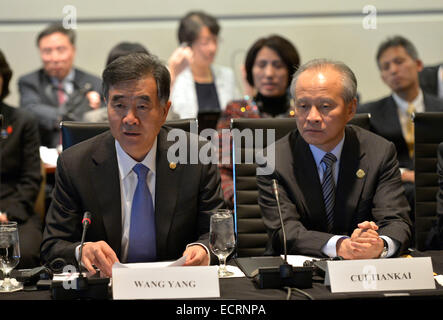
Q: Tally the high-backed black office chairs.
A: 3